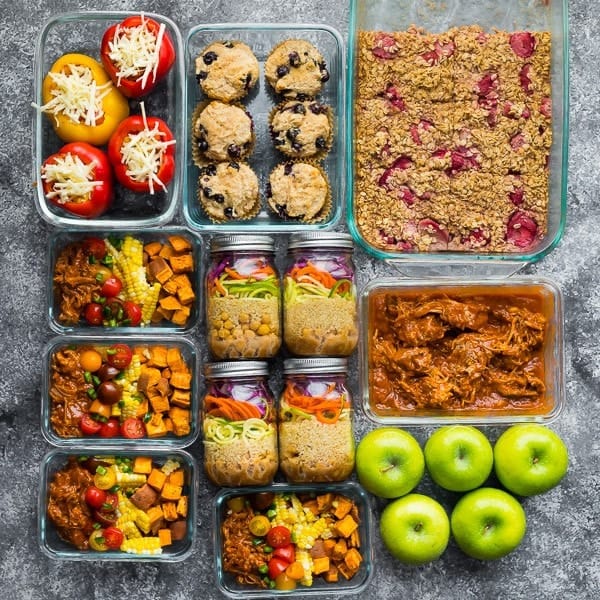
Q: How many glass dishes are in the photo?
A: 8